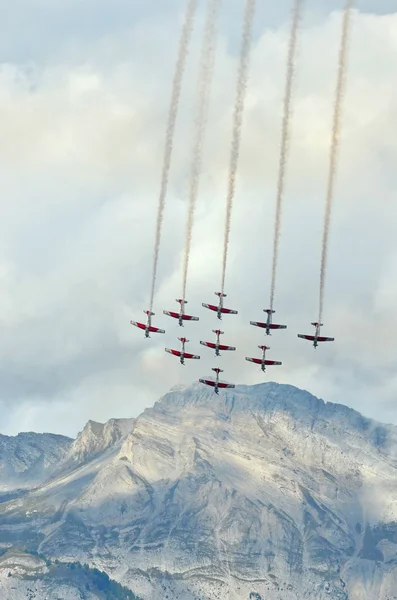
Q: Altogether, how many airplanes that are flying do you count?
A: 9